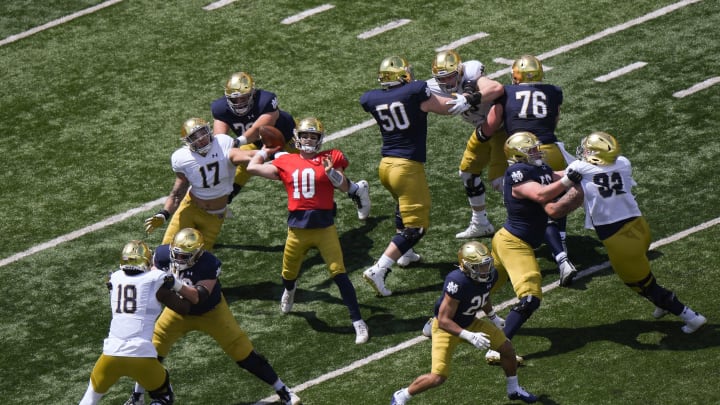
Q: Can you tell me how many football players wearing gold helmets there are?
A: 11